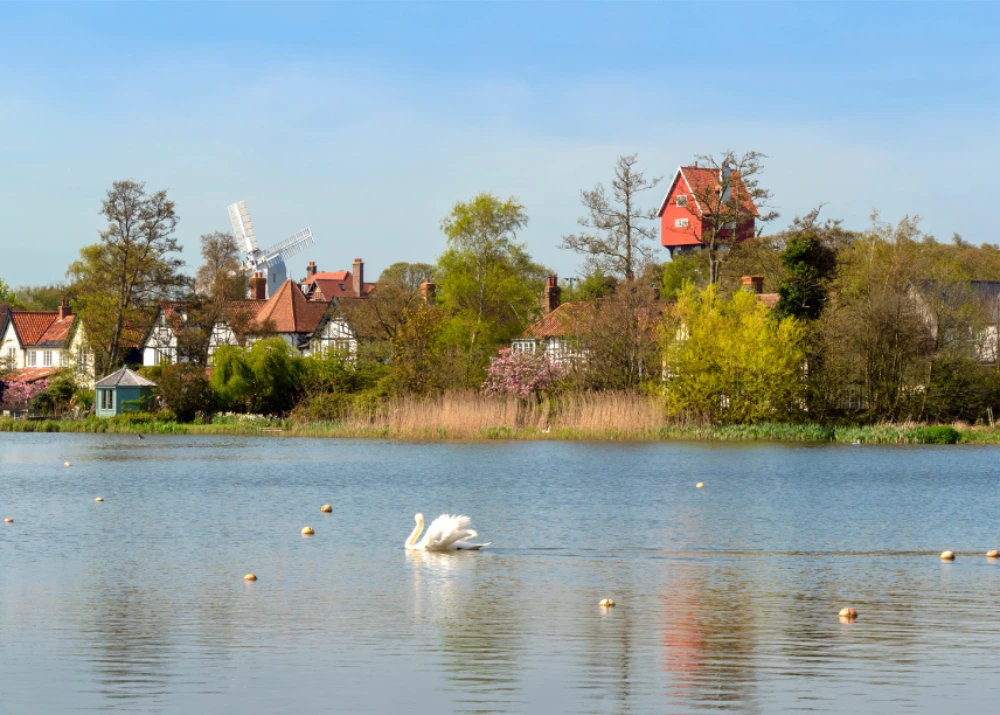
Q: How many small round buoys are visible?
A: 11